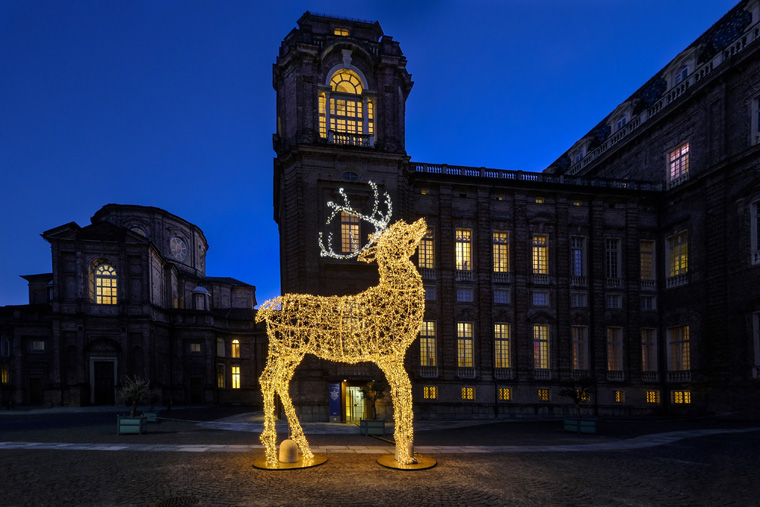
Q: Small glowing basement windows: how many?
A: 8